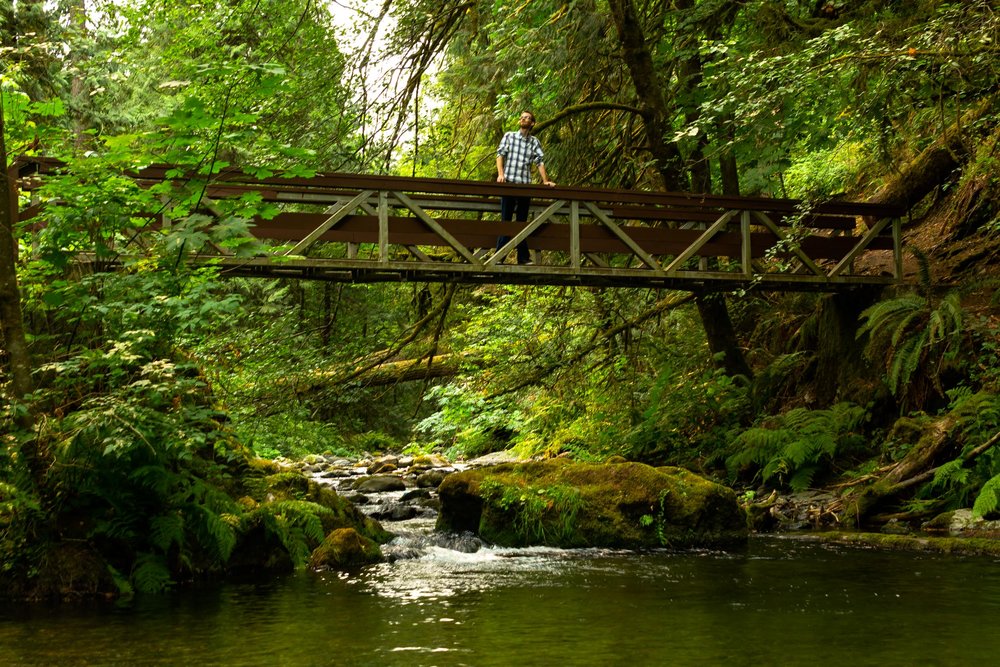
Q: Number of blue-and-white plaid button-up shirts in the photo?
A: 1